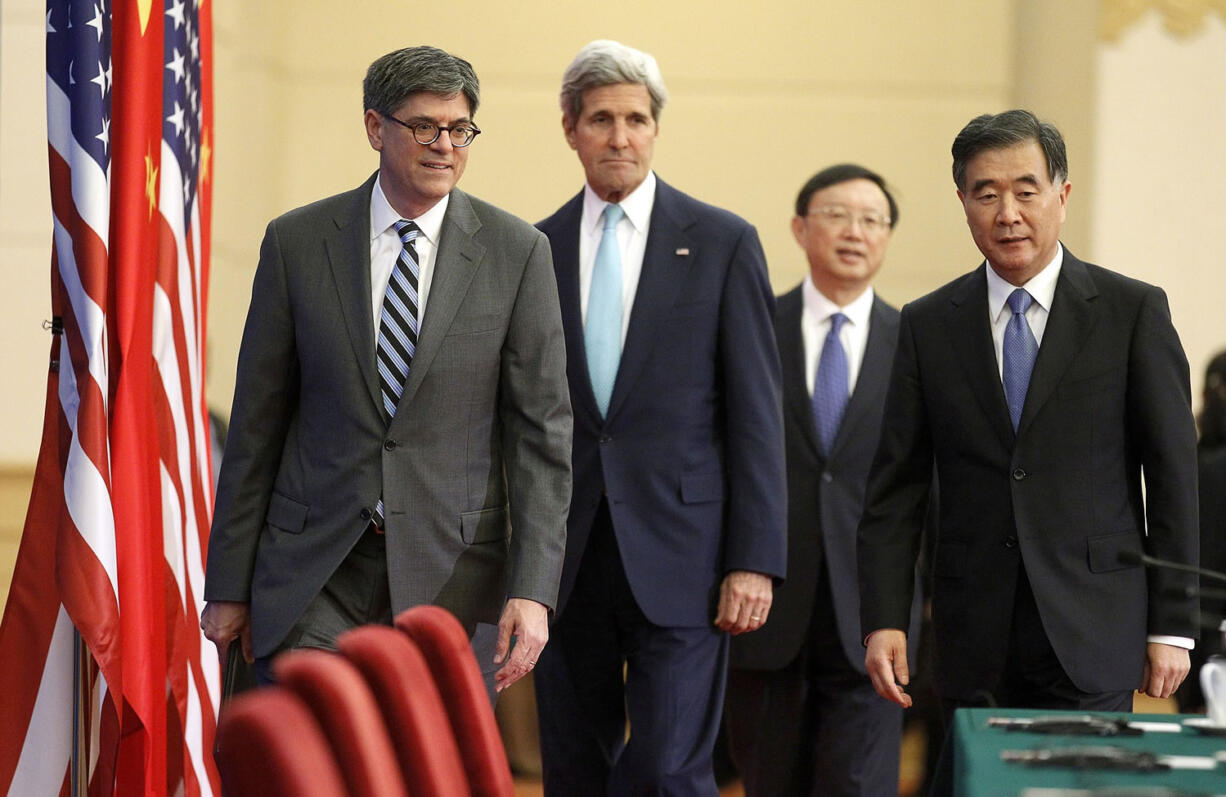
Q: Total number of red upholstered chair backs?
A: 4